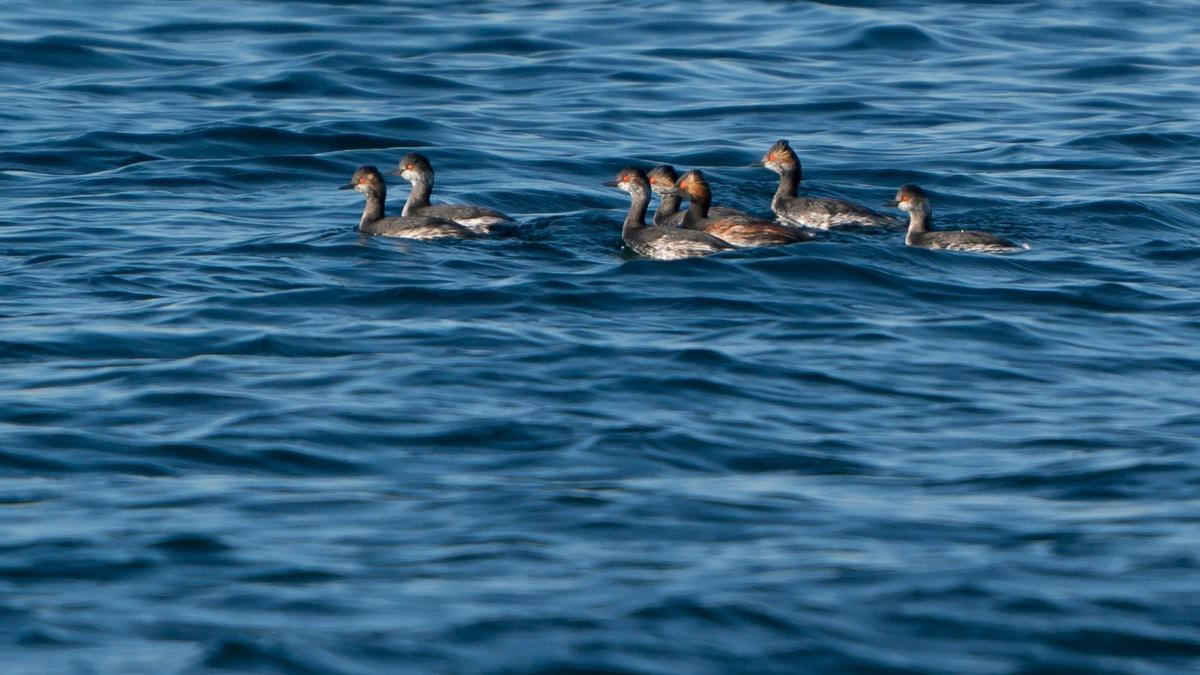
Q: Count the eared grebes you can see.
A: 7